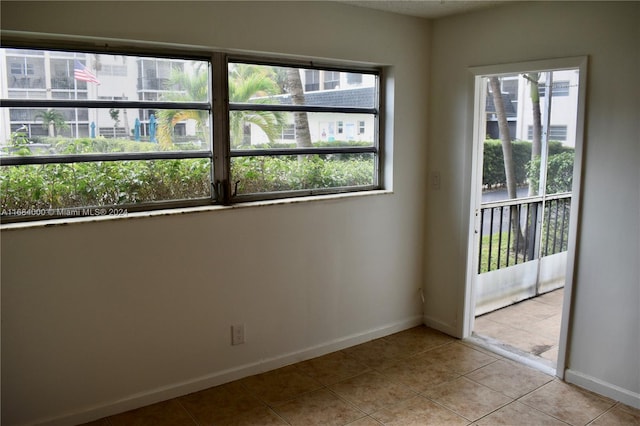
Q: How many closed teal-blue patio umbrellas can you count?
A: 3